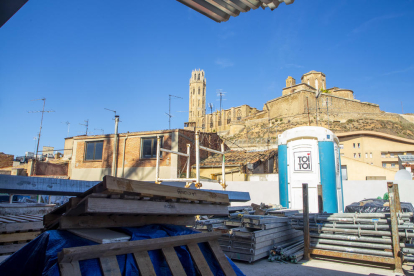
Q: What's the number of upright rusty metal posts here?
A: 4